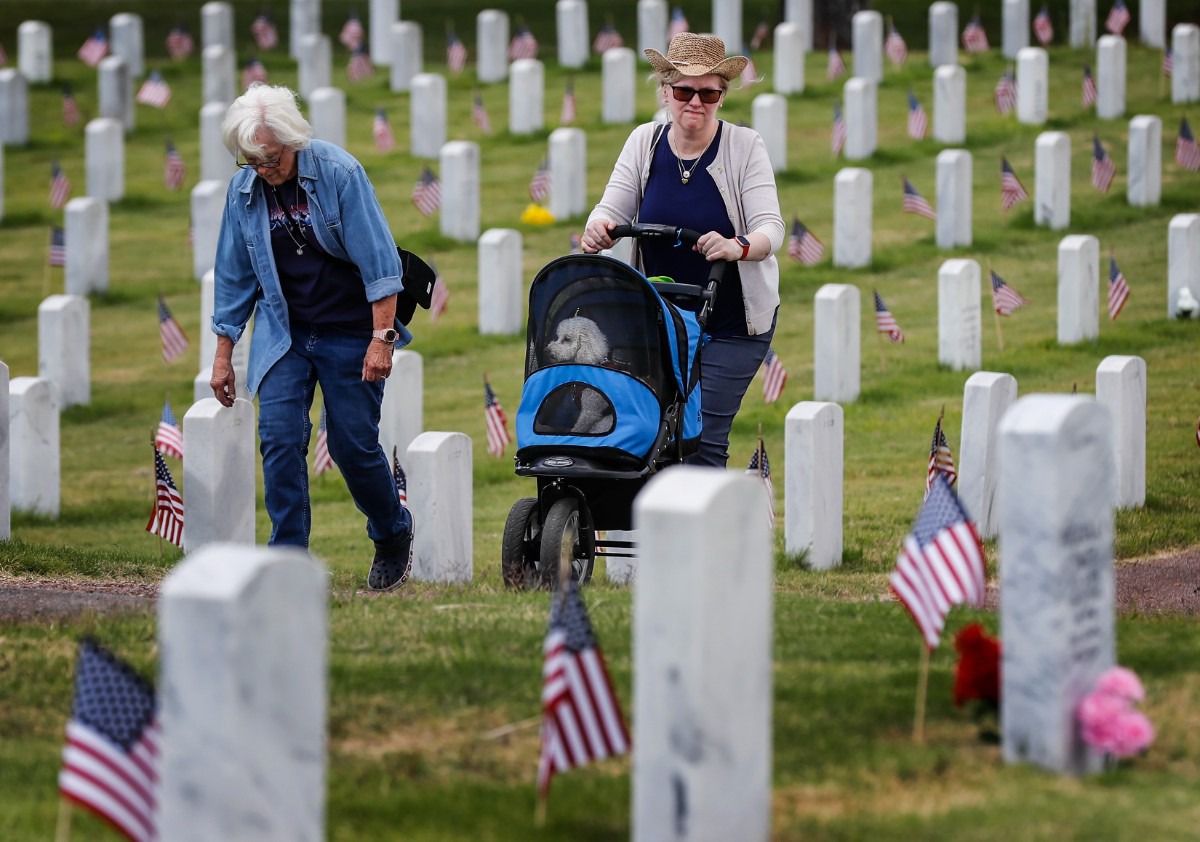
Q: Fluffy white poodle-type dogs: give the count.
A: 1